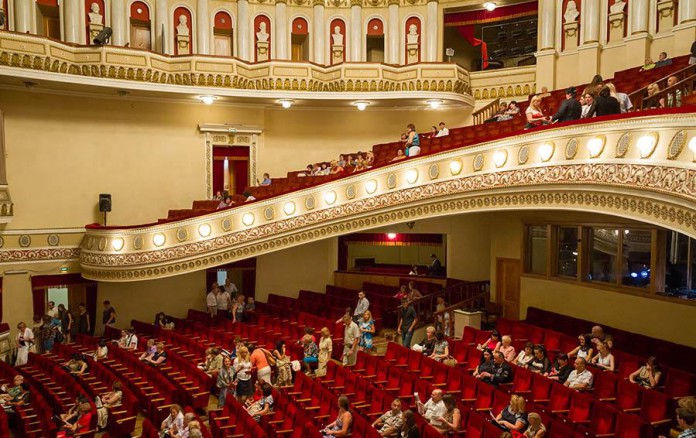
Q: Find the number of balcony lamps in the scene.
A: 14